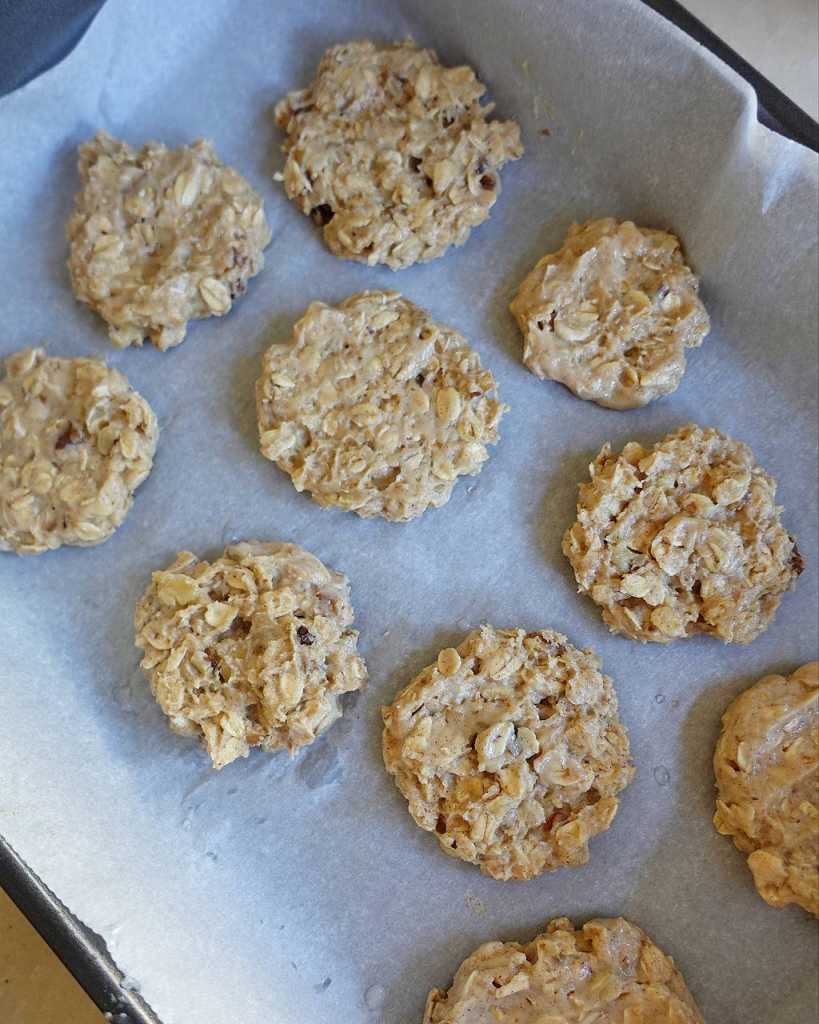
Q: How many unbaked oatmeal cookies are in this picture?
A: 10